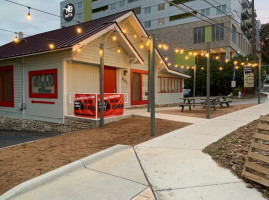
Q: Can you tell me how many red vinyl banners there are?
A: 2